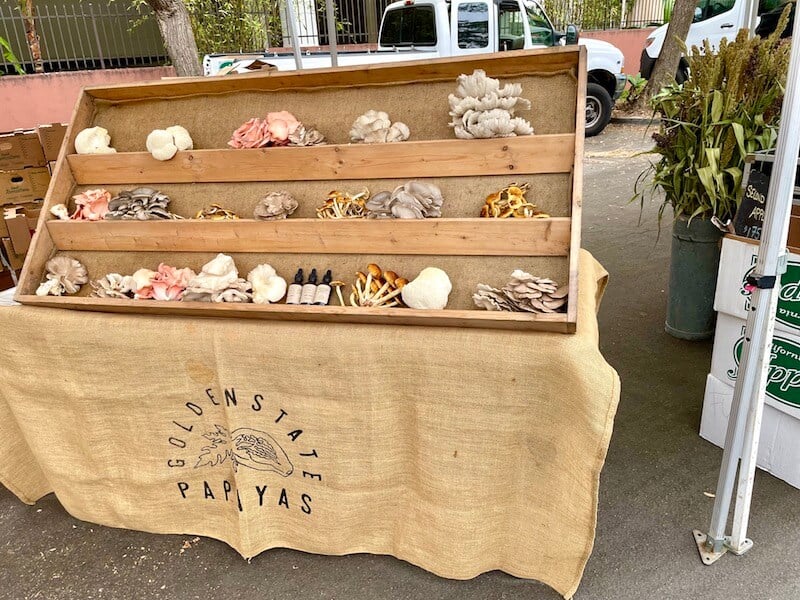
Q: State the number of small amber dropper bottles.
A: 3